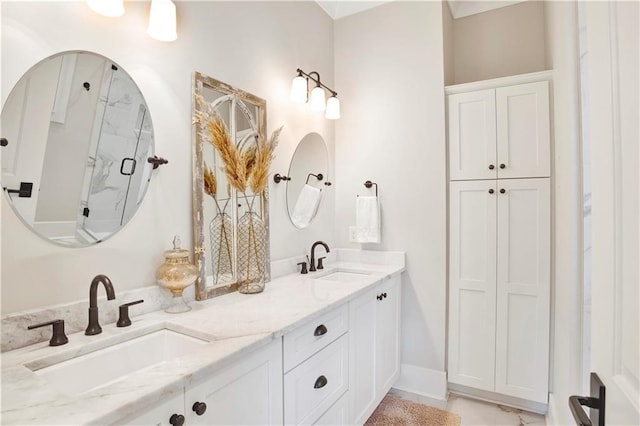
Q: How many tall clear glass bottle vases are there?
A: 1